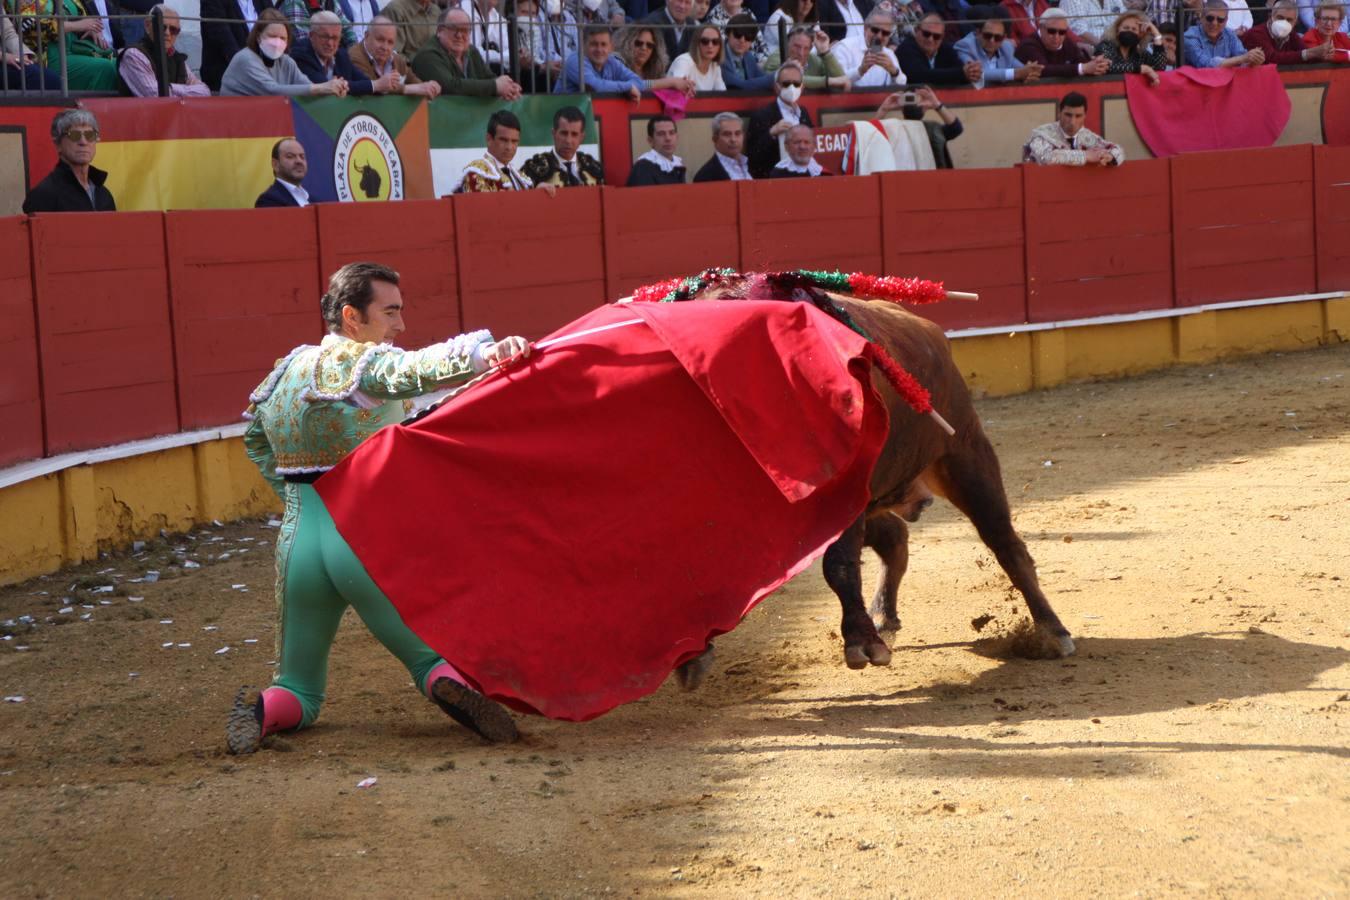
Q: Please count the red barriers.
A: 11